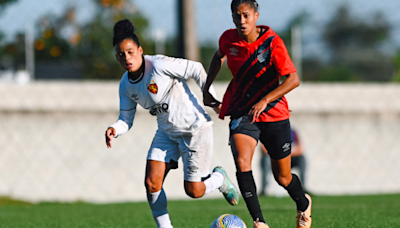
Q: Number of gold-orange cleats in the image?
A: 2